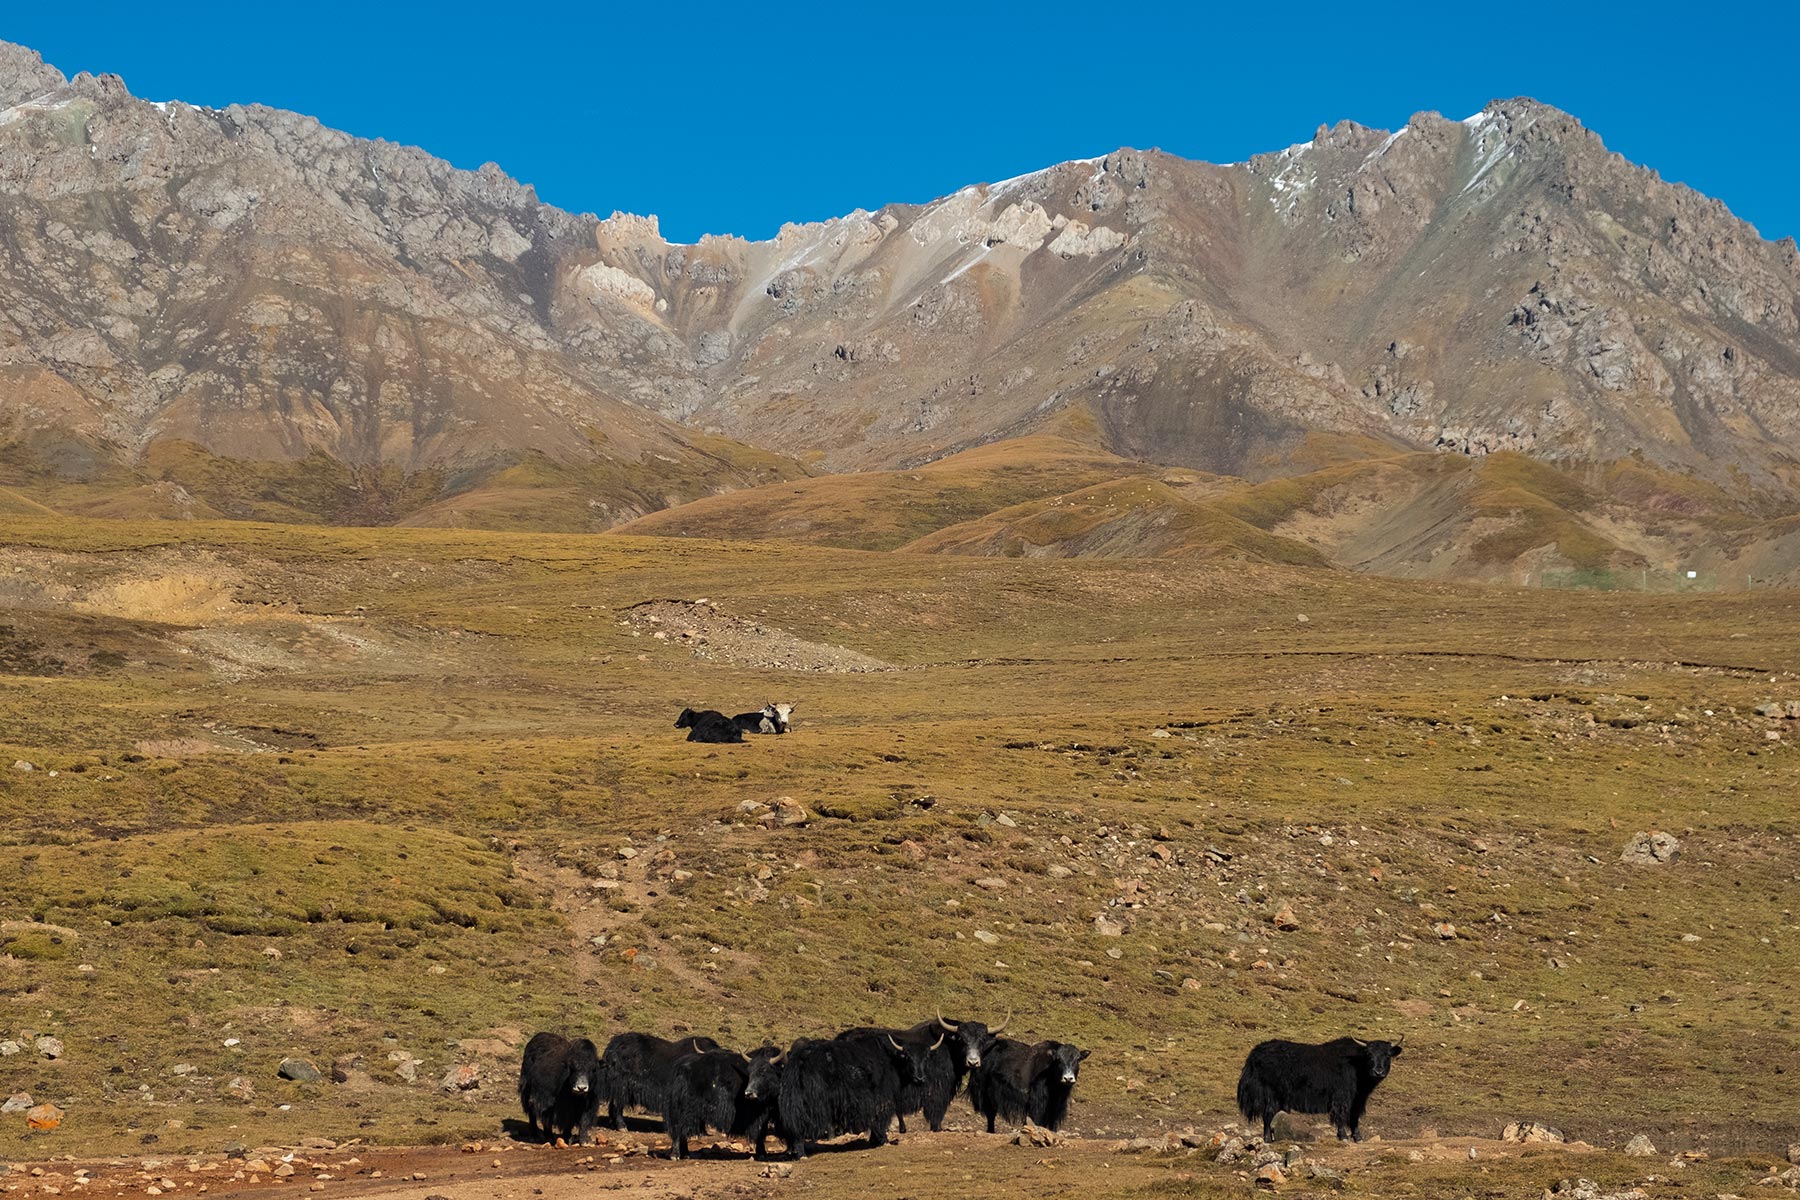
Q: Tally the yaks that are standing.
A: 7